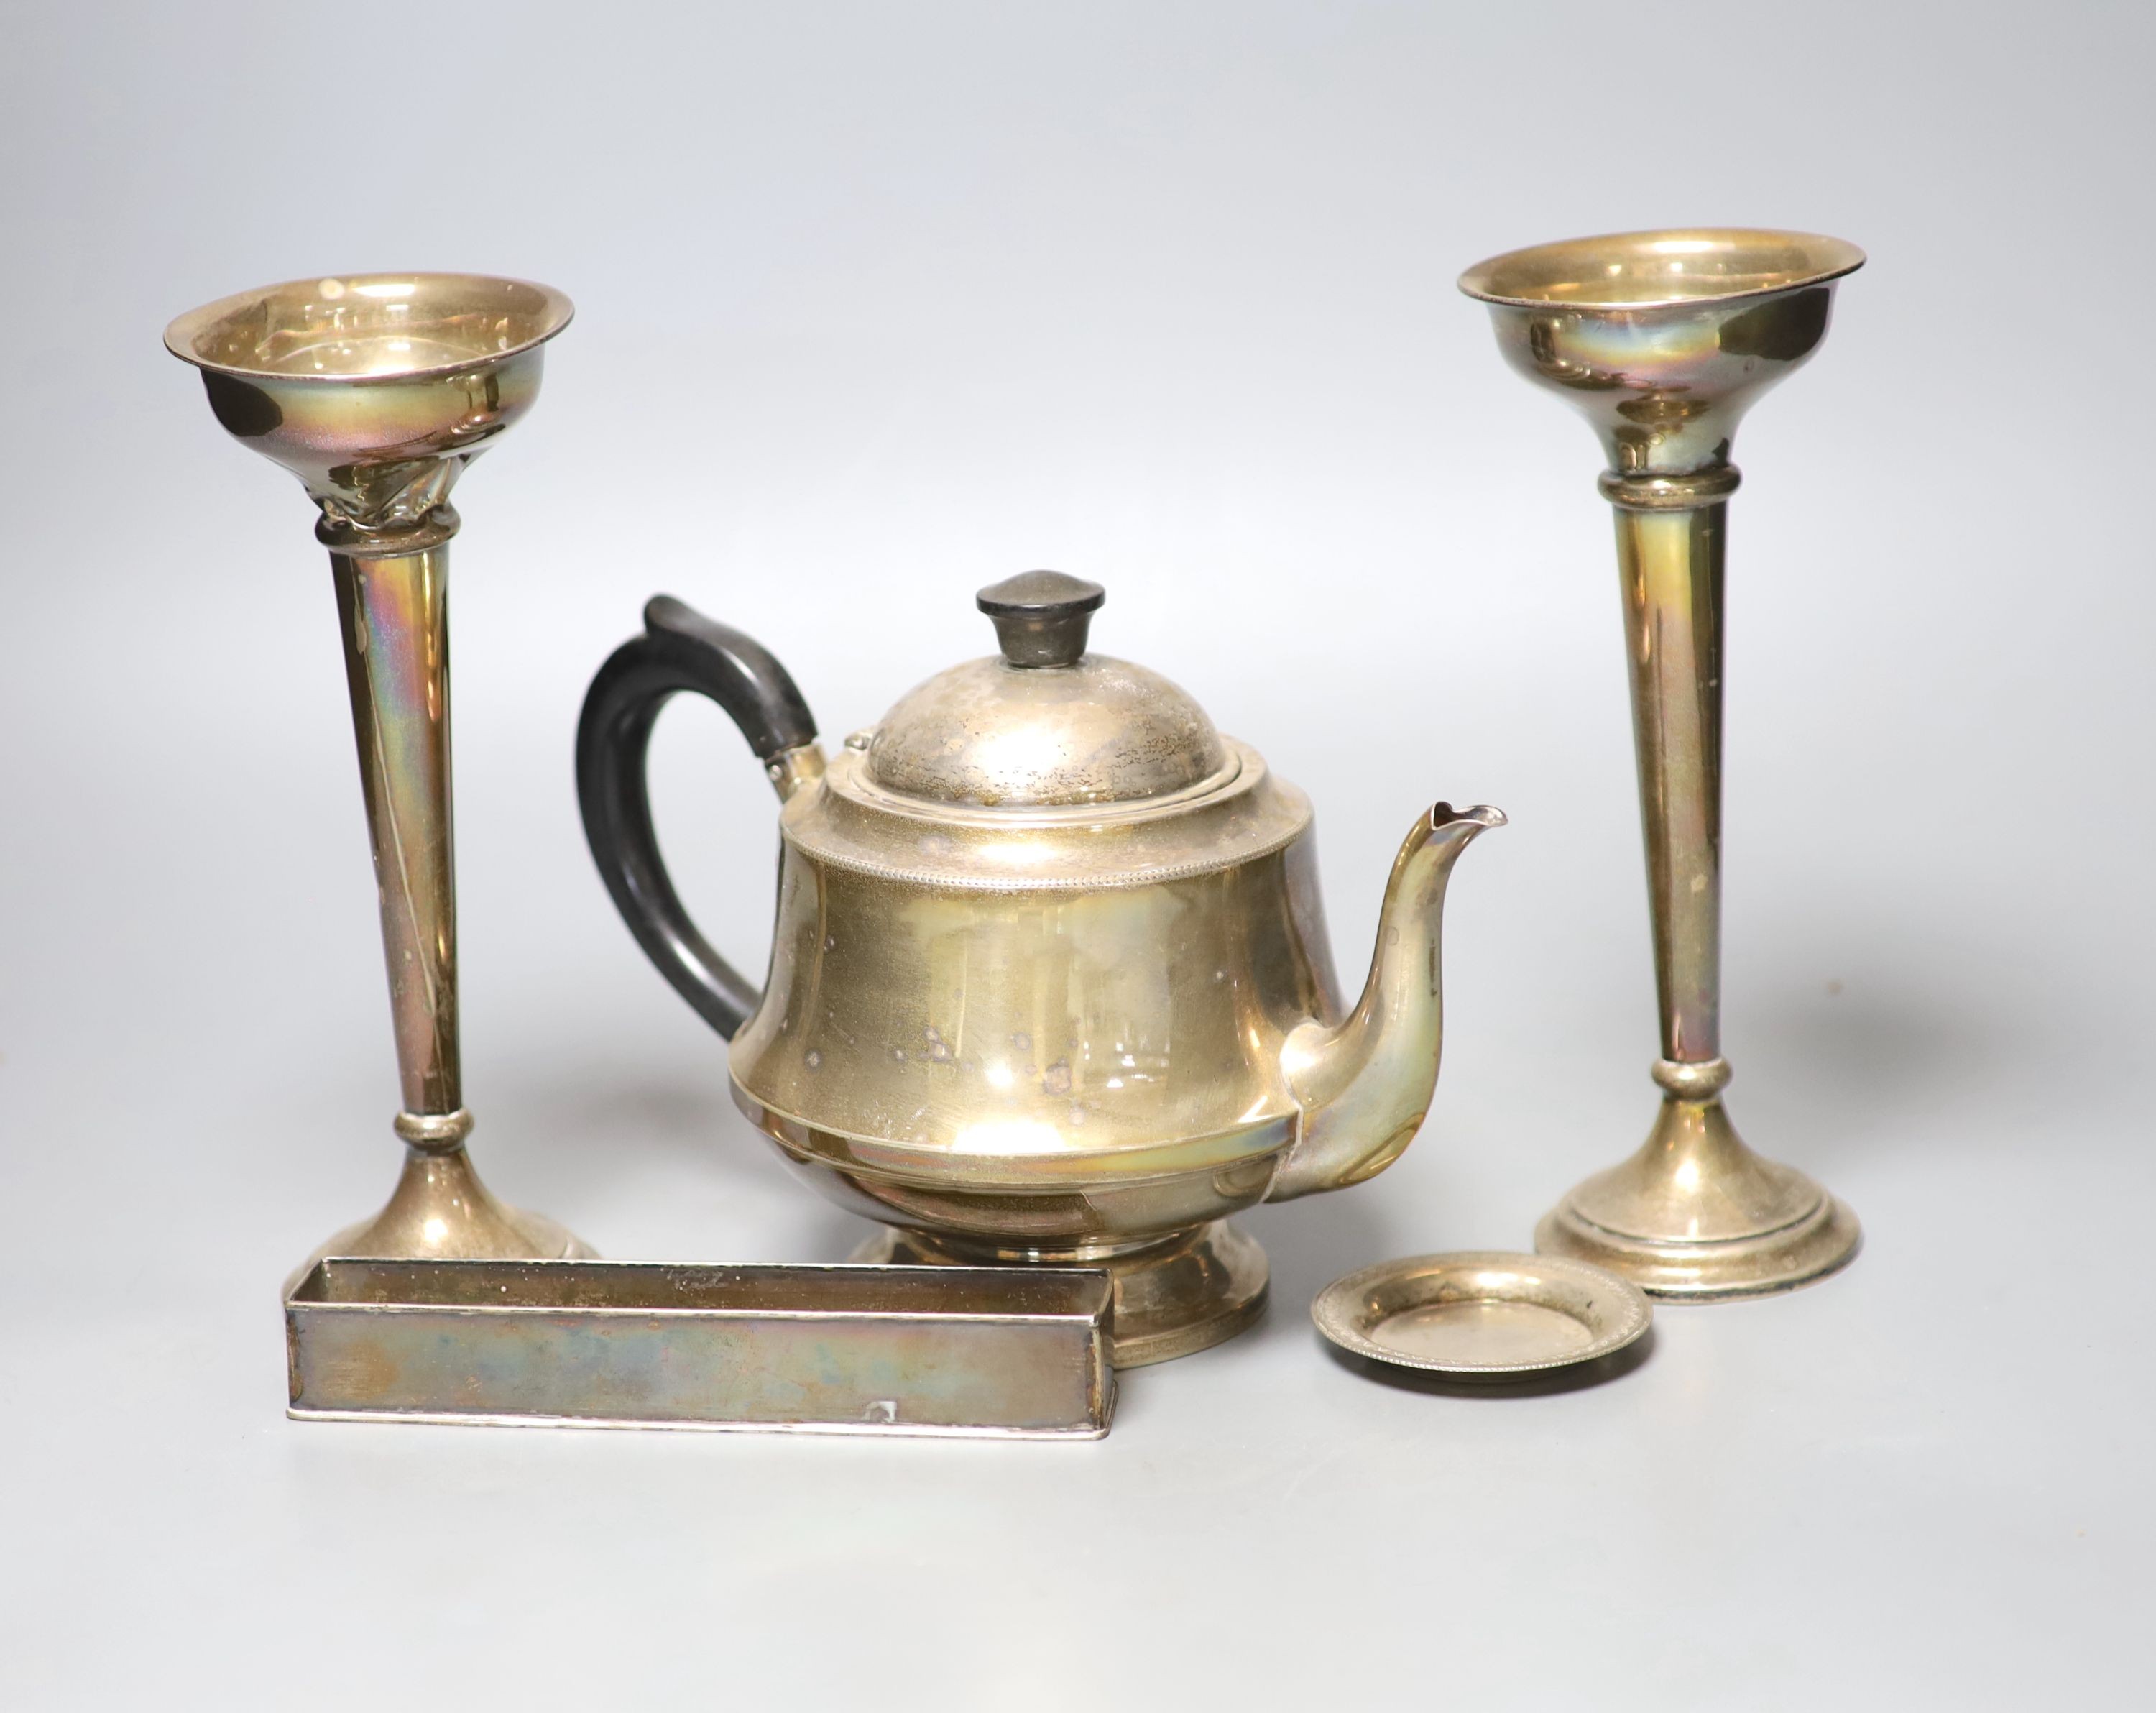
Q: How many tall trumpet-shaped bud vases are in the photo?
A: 2